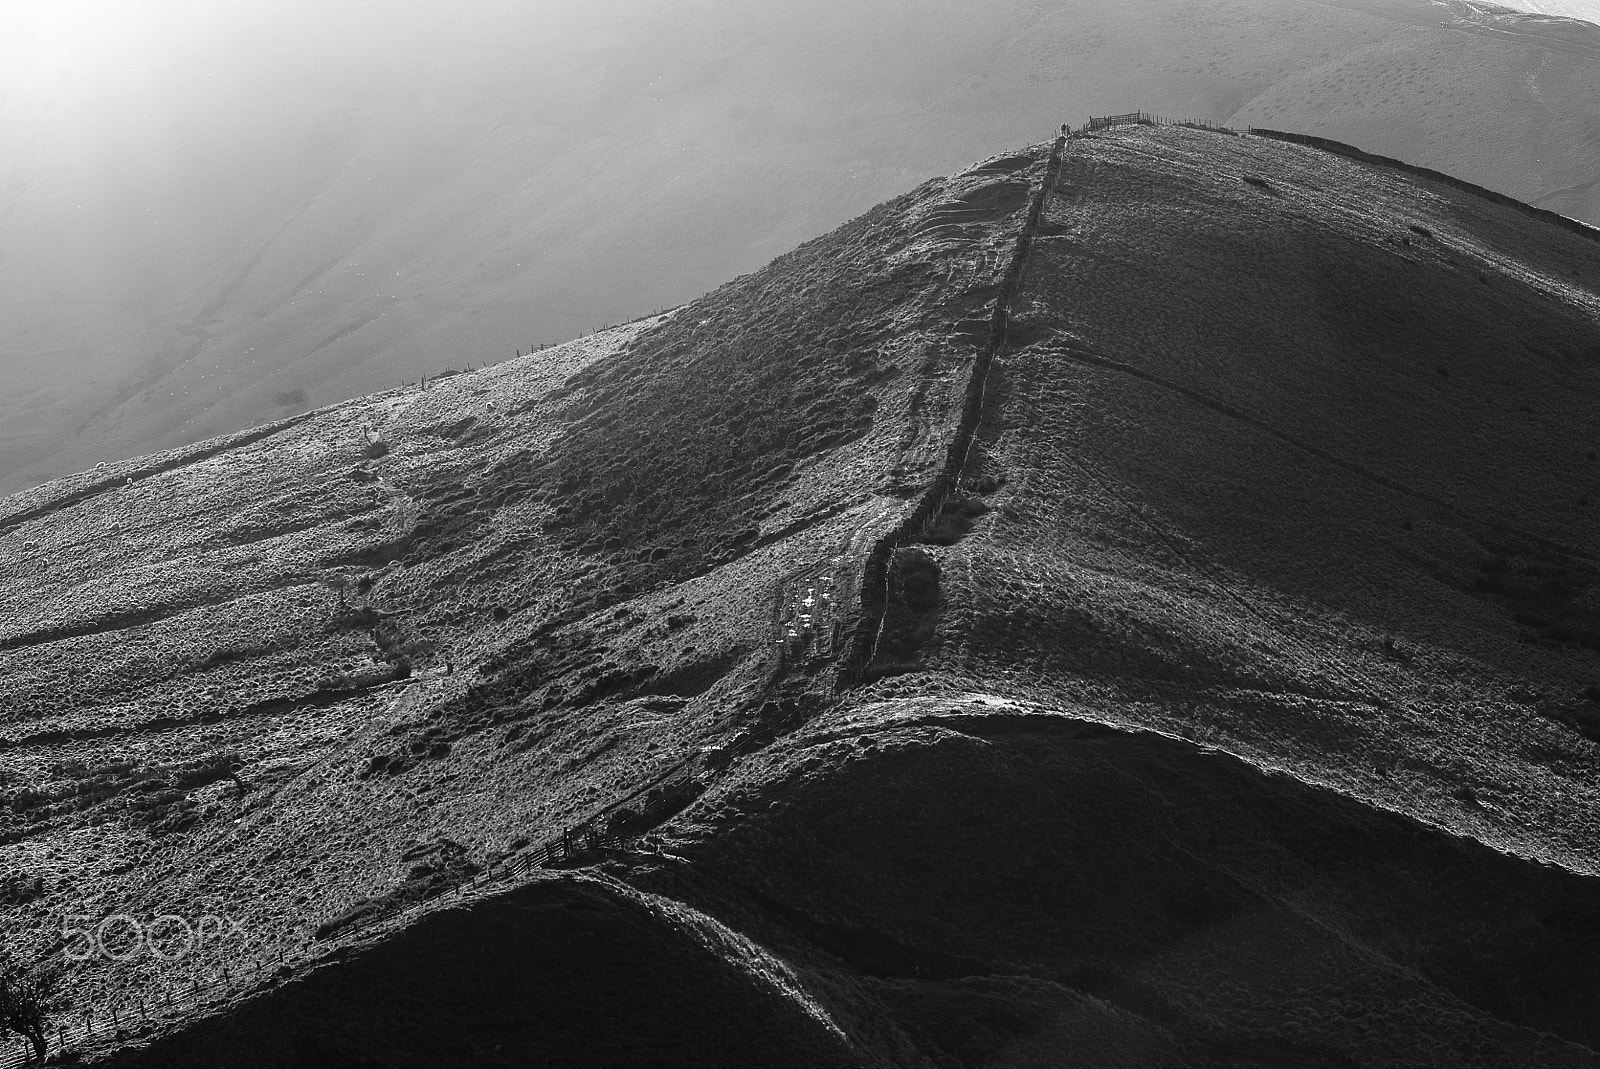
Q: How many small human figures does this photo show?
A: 2